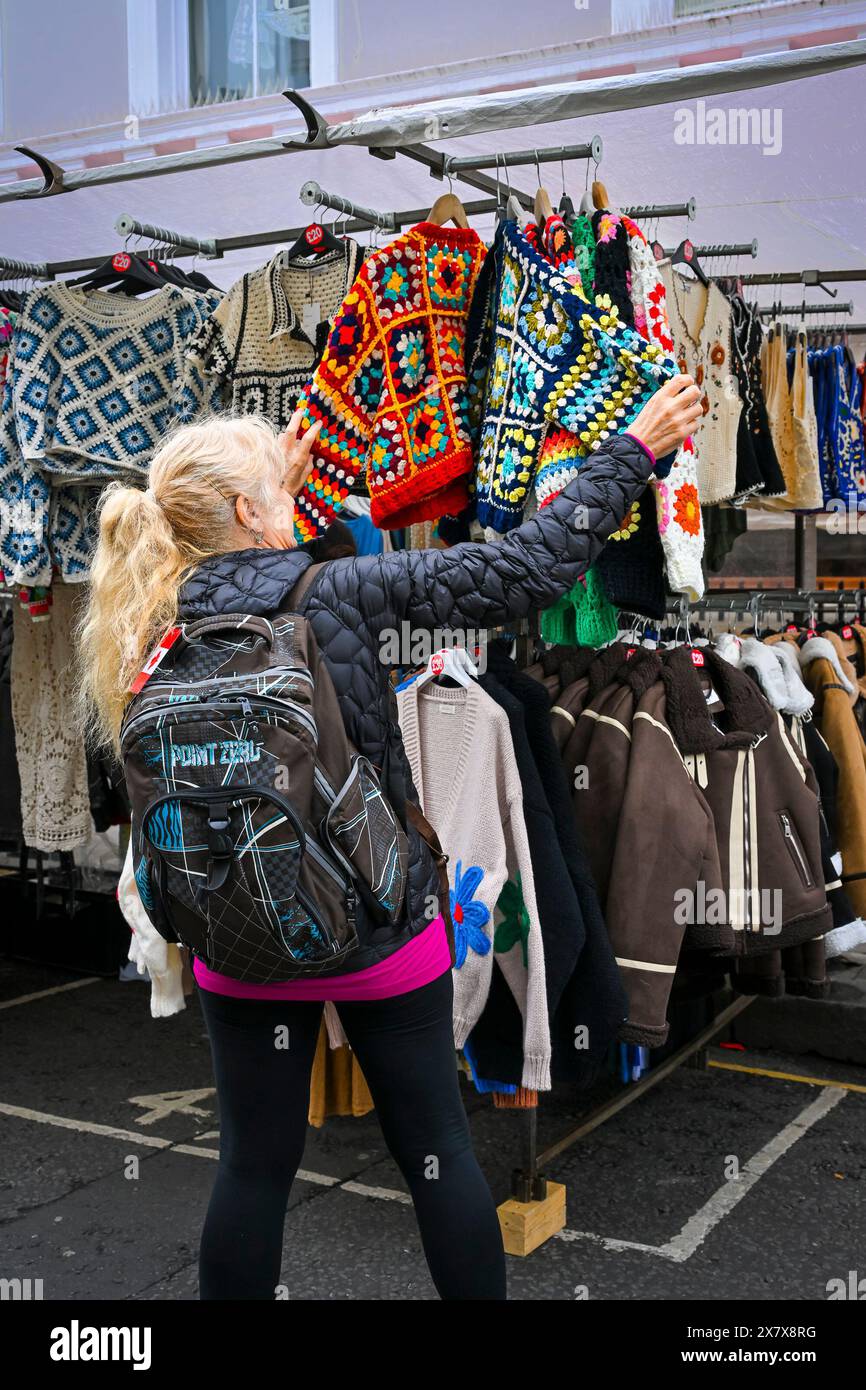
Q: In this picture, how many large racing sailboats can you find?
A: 0